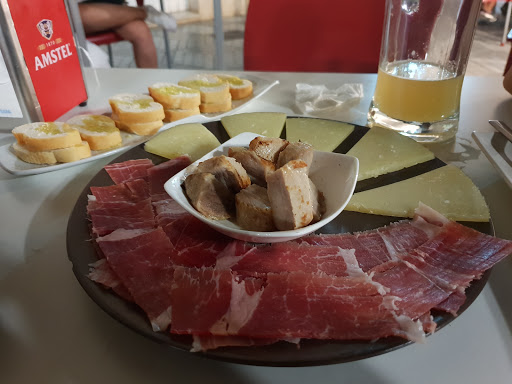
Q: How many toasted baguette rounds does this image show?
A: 10